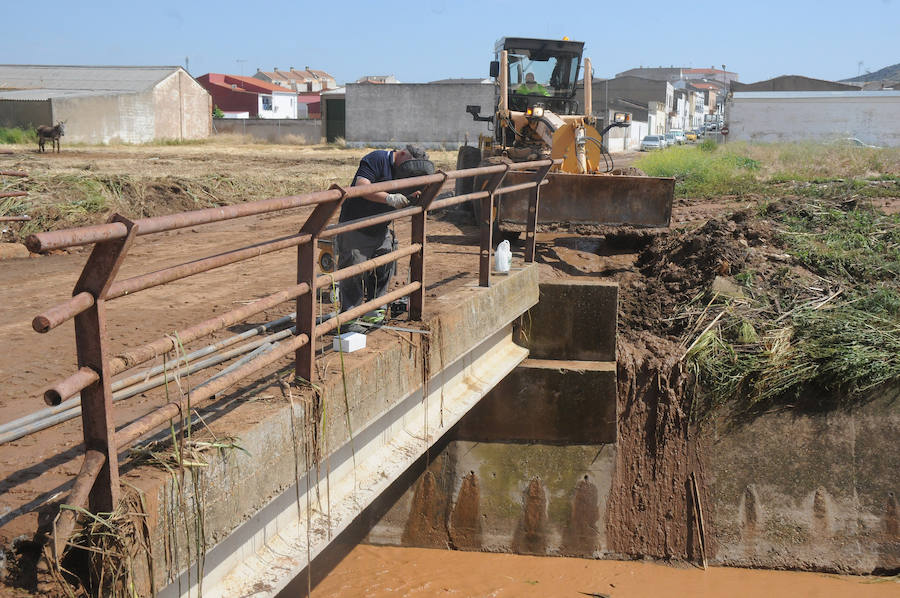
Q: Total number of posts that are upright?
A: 5